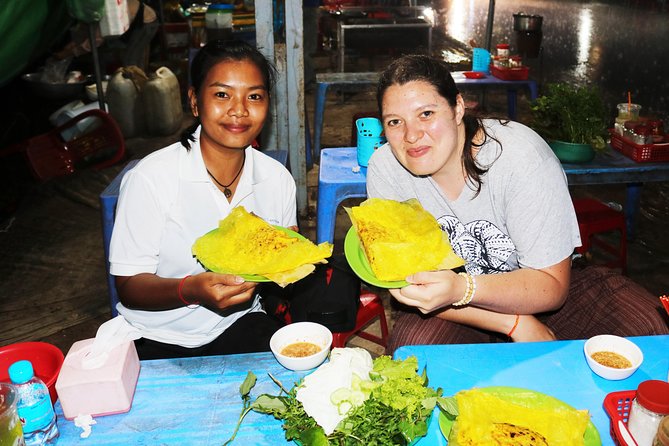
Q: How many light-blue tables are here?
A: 2